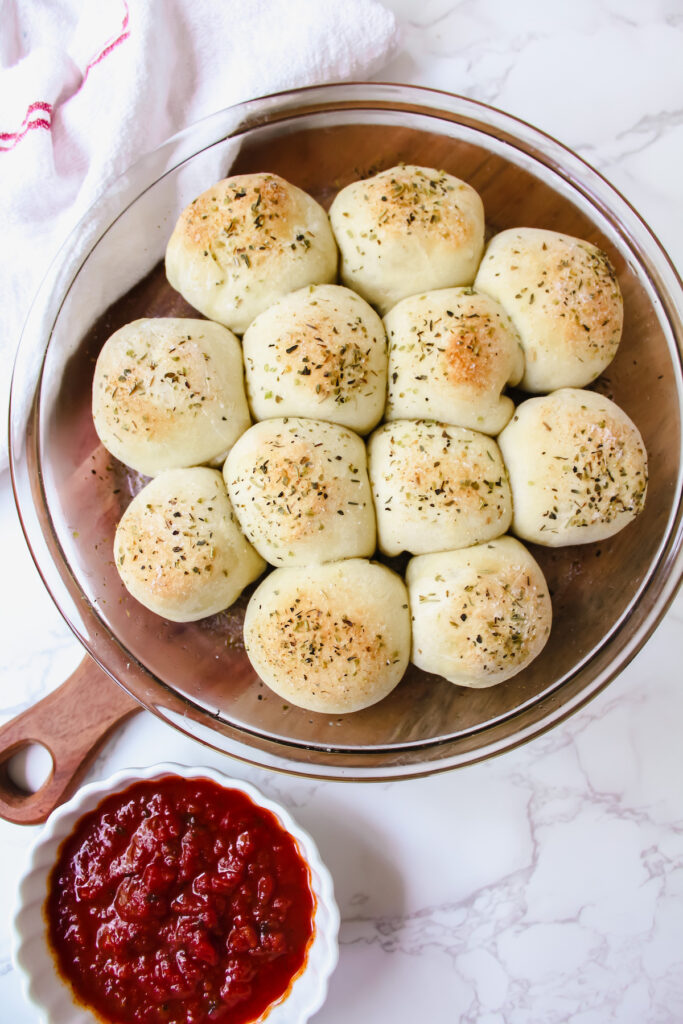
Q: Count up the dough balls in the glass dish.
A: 12